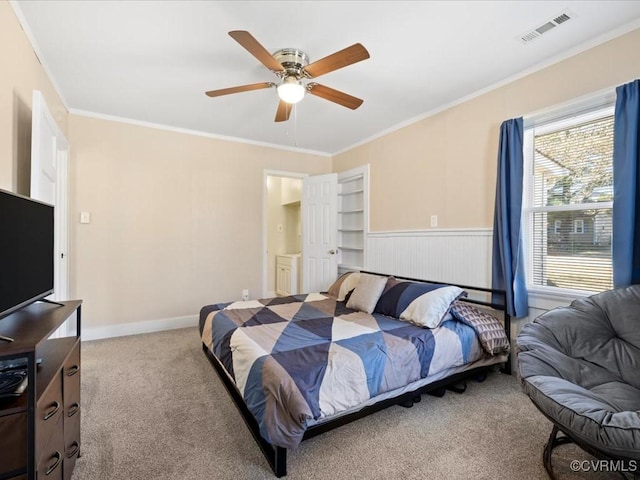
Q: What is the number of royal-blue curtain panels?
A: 2